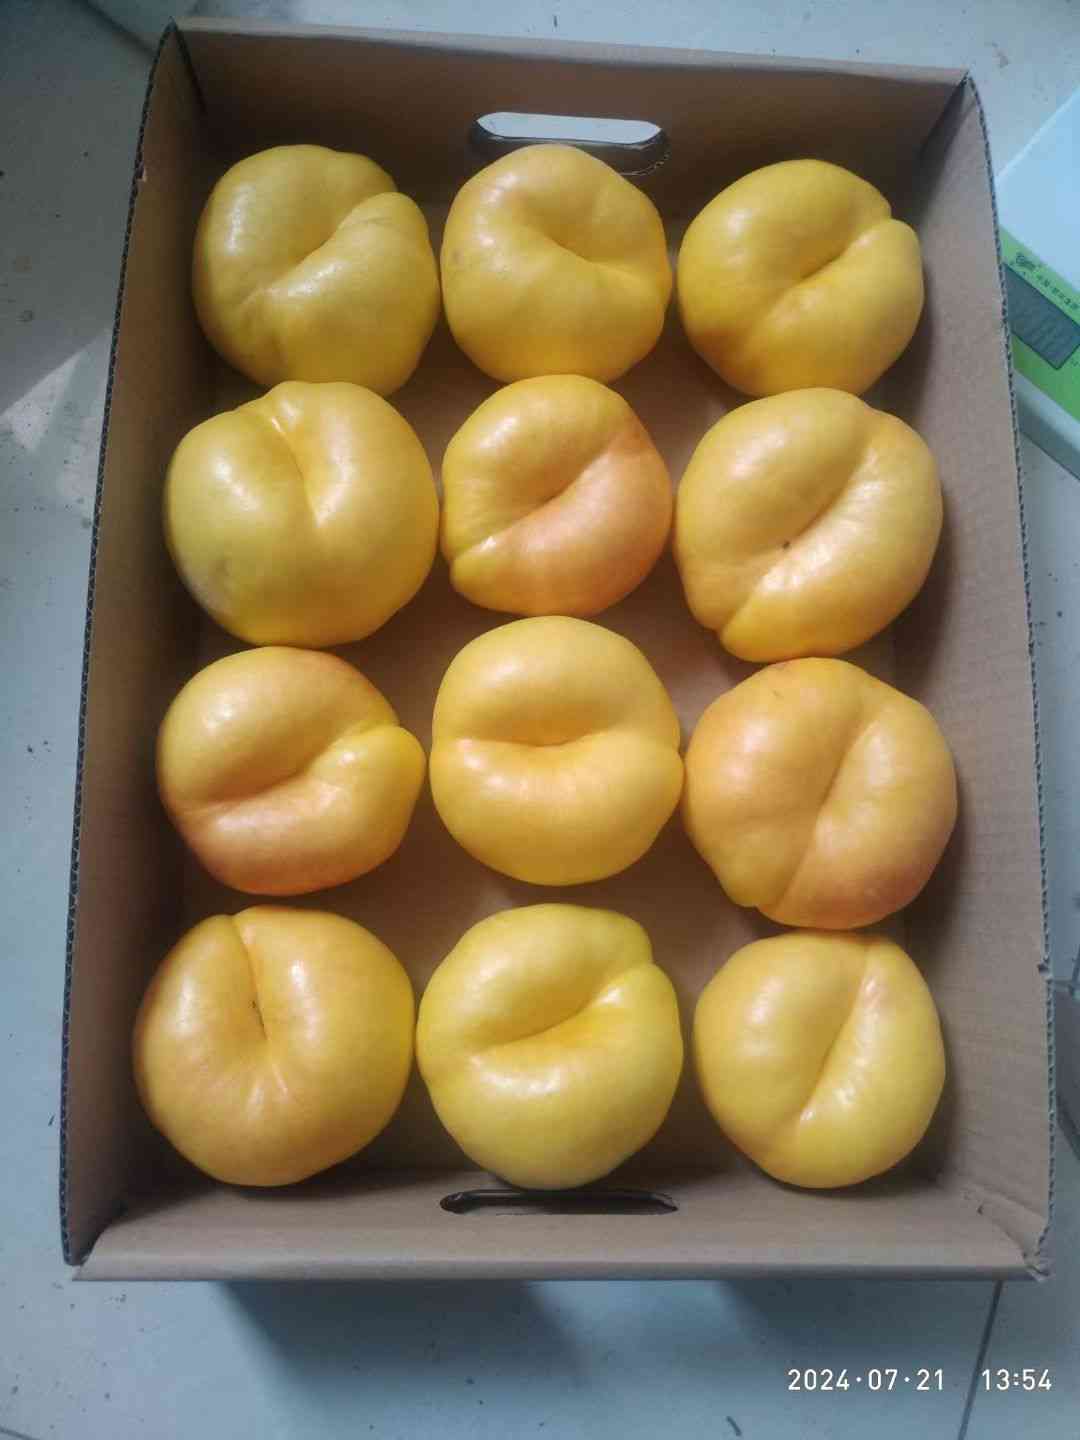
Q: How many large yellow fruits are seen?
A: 12